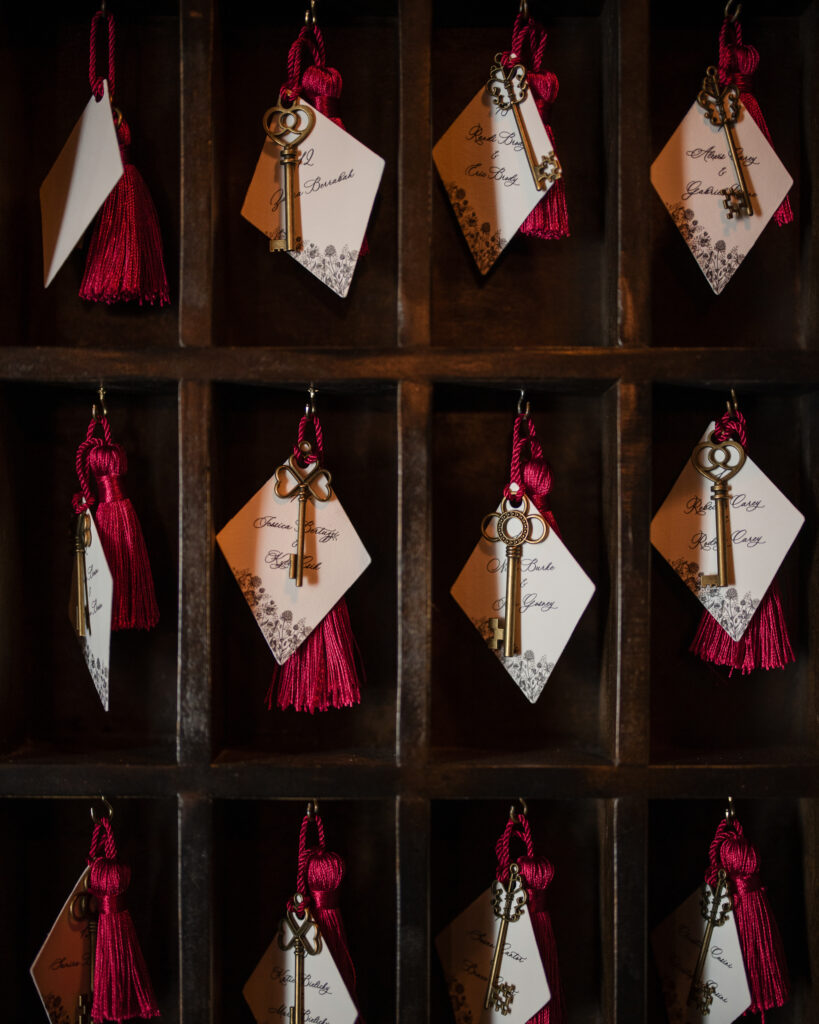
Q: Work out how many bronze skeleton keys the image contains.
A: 11